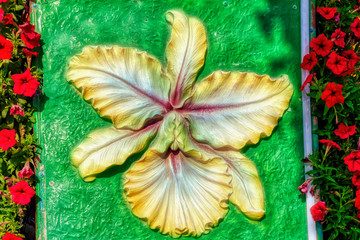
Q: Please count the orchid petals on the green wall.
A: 6